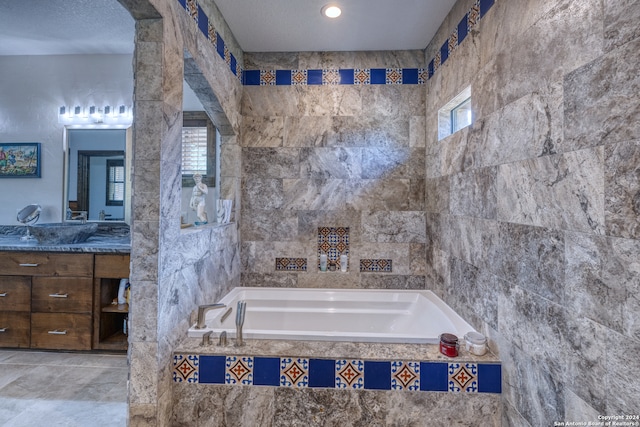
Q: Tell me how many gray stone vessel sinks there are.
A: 1